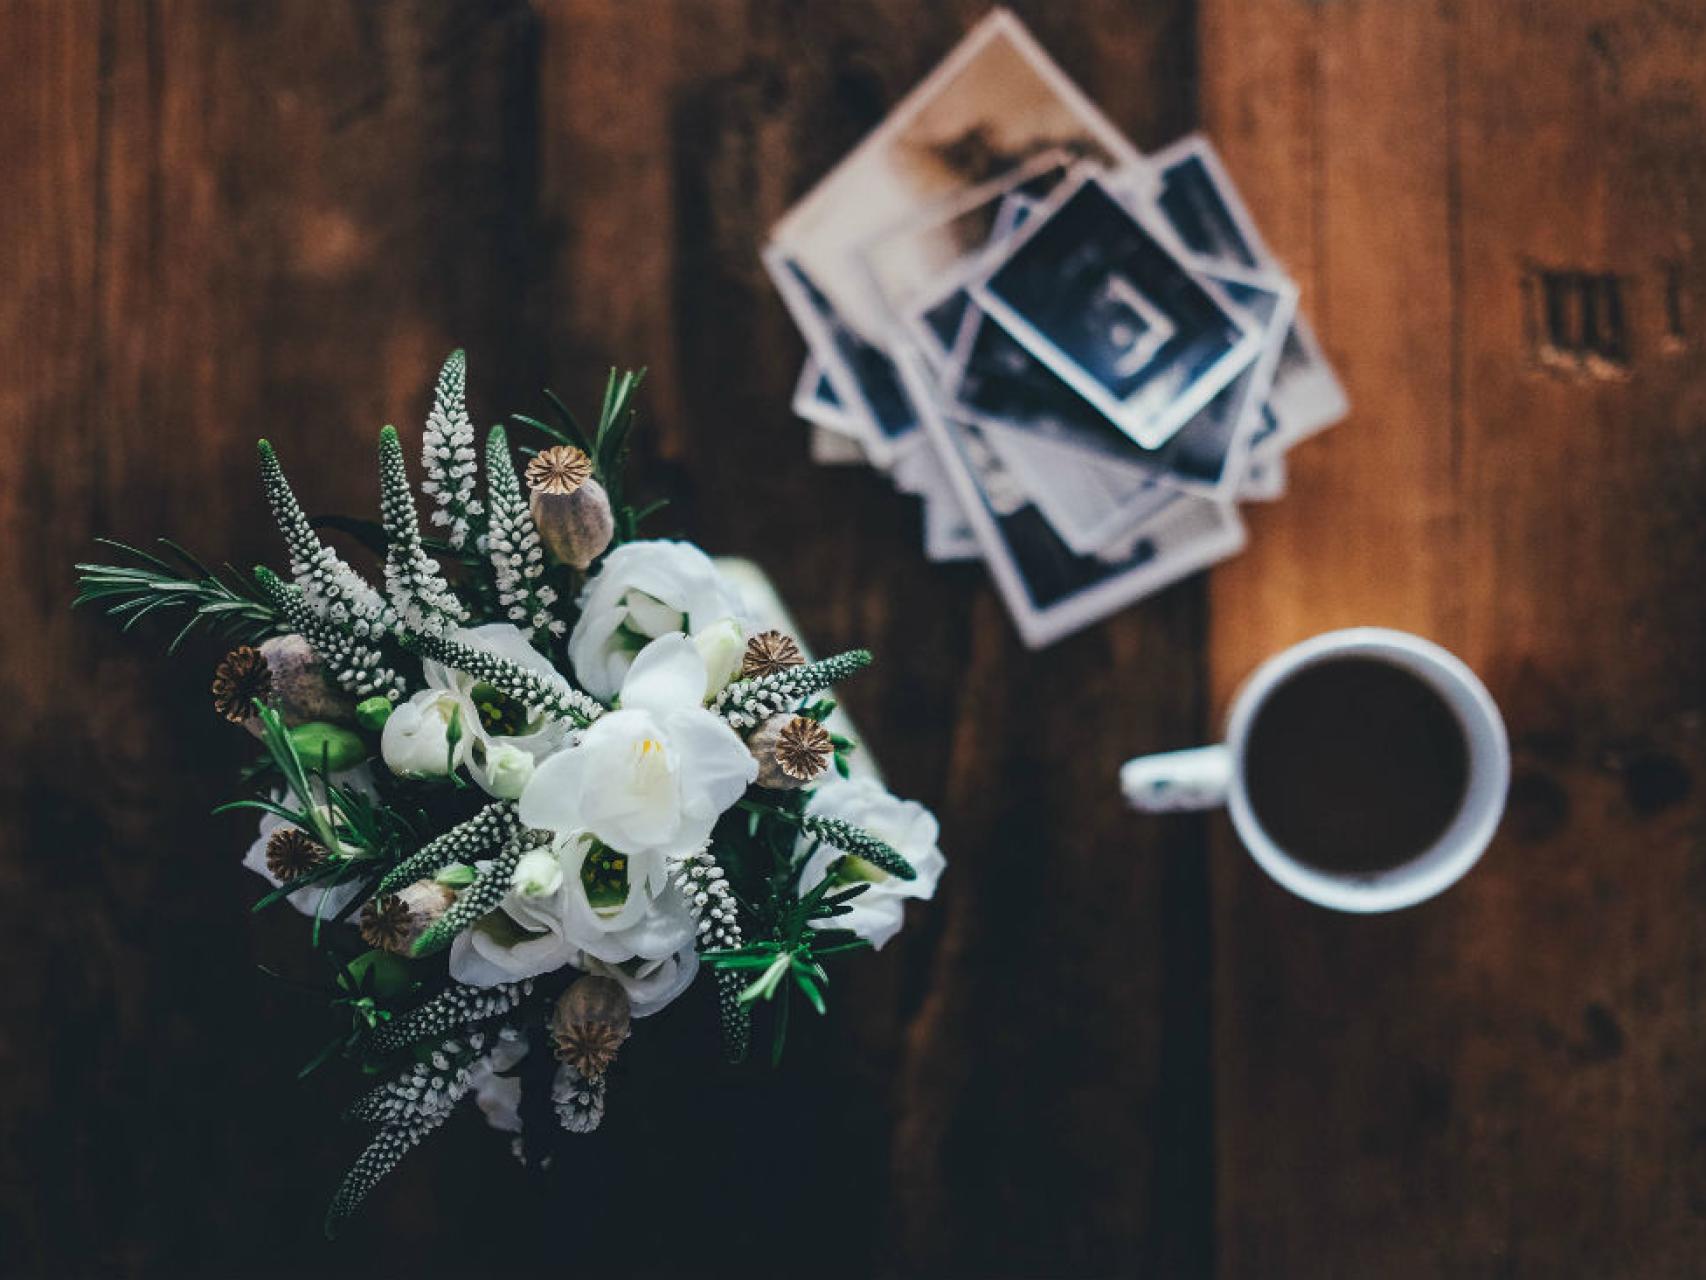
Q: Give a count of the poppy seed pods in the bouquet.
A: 7